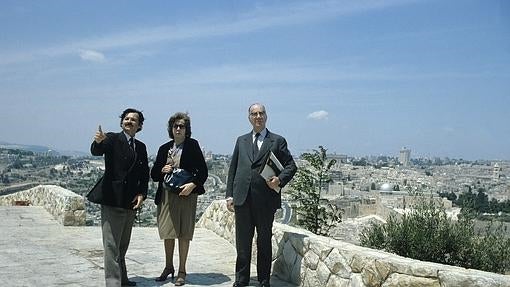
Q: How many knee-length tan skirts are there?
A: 1